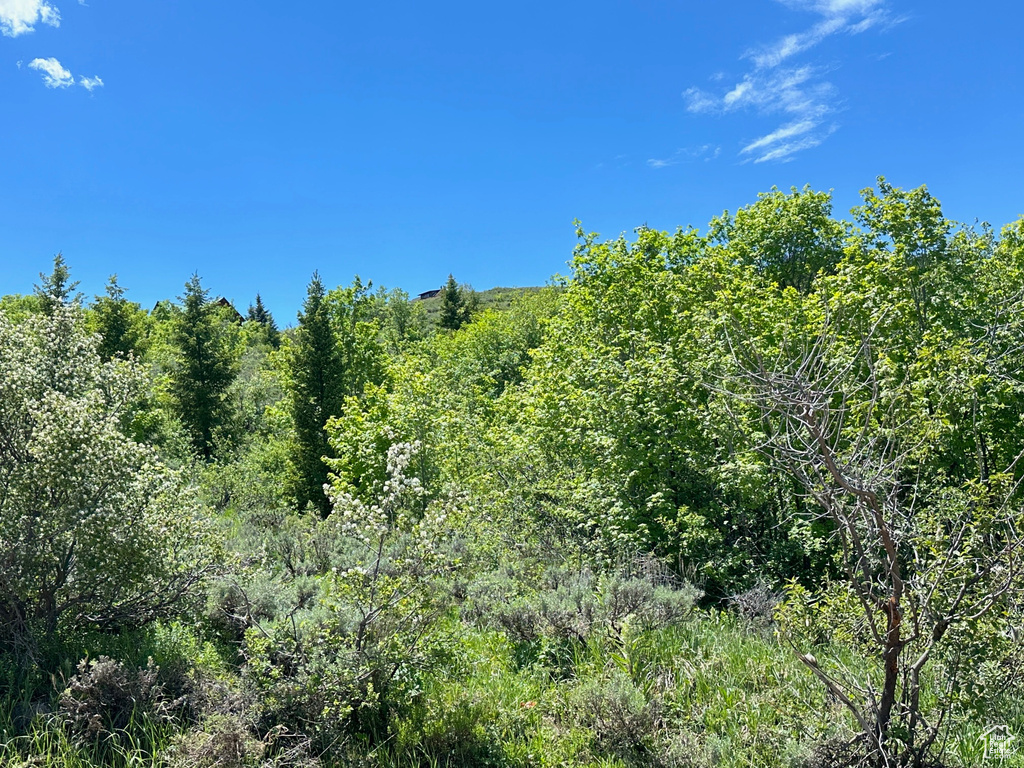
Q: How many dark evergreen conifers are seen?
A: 6